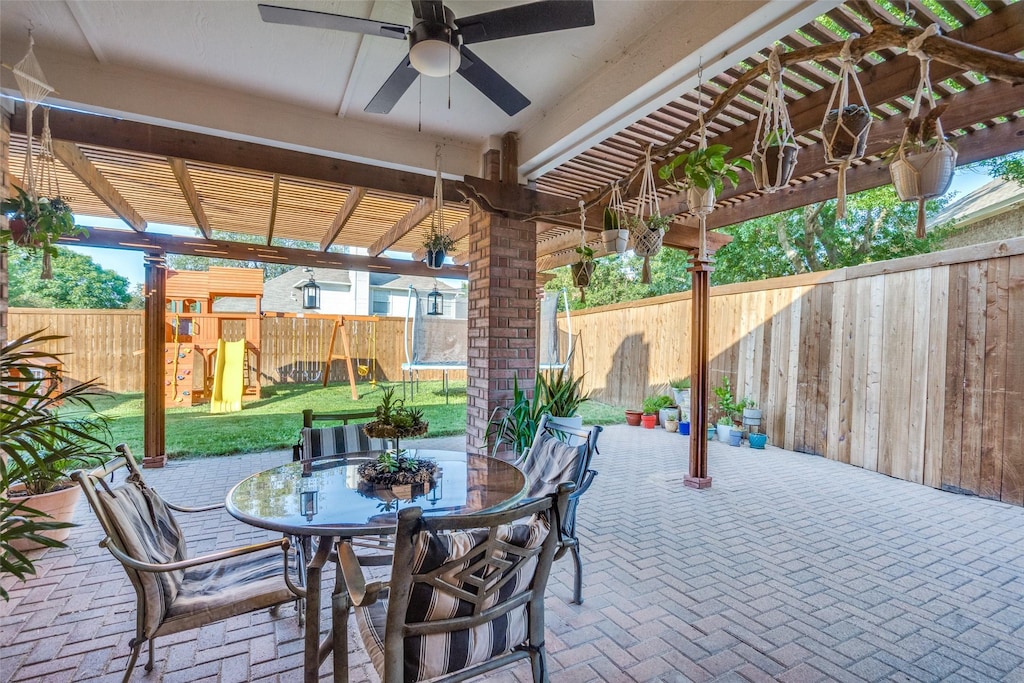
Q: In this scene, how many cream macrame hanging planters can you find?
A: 10